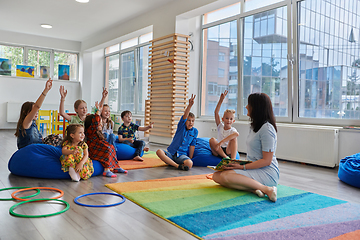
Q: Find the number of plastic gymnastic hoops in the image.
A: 4